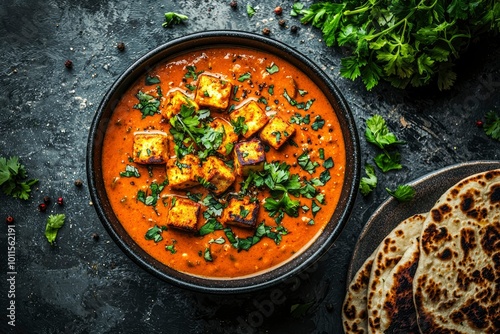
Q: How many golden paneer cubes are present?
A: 11